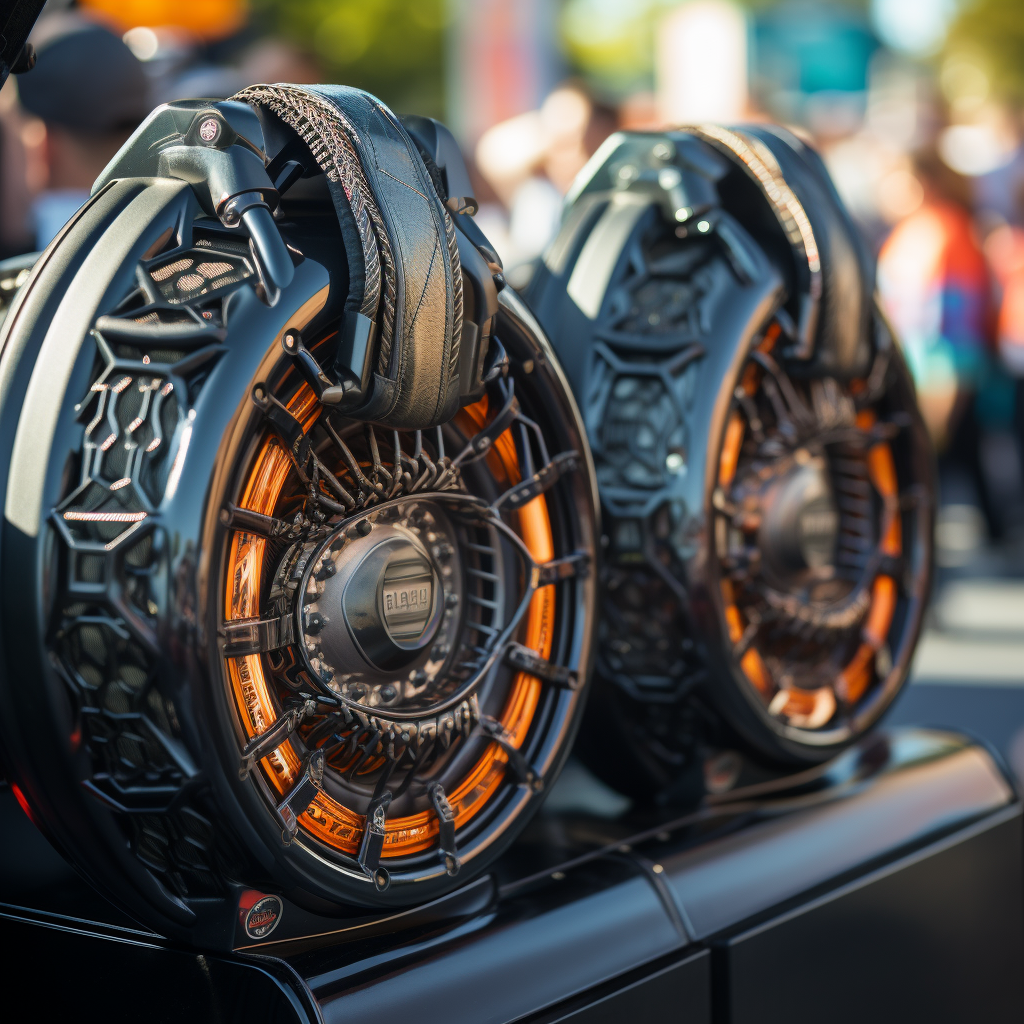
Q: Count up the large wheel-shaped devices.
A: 2